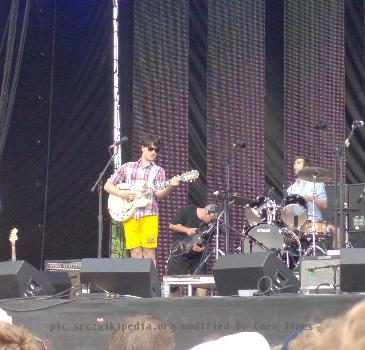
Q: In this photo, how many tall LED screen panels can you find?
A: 3